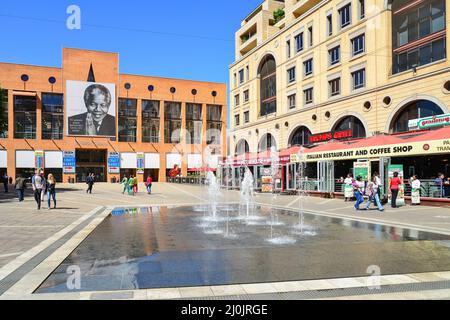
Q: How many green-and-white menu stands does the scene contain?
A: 2